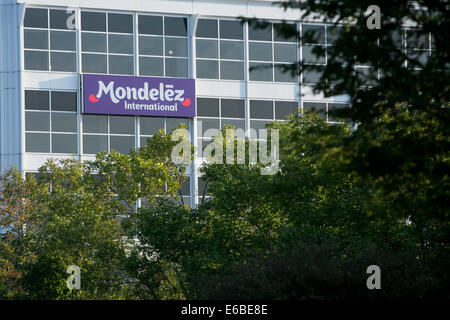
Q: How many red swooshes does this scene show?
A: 2